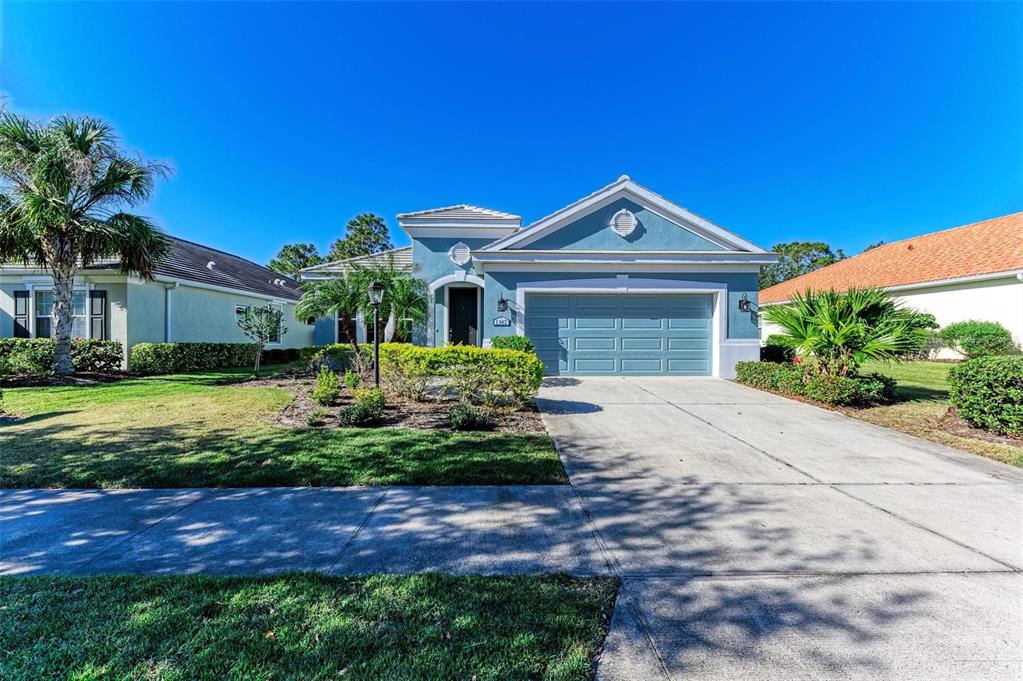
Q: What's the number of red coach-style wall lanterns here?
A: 0